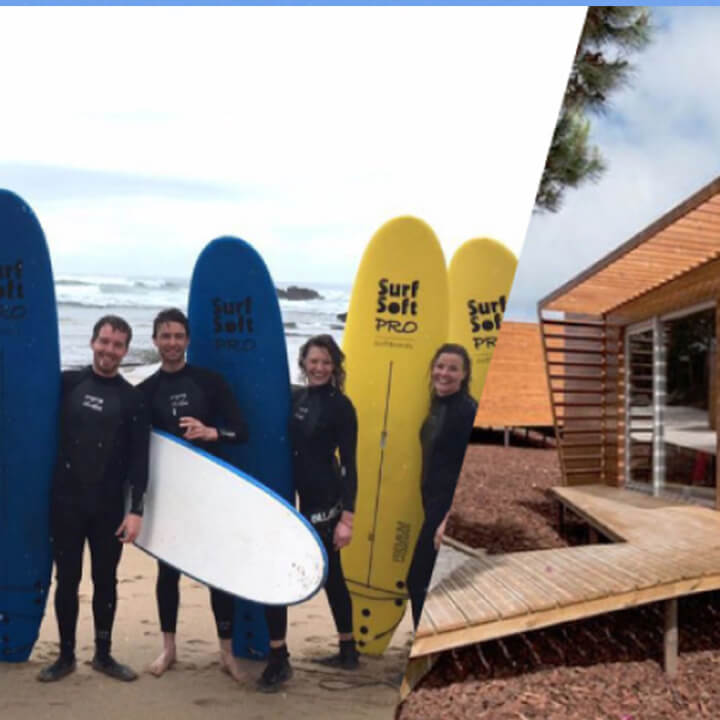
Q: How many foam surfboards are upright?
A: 4